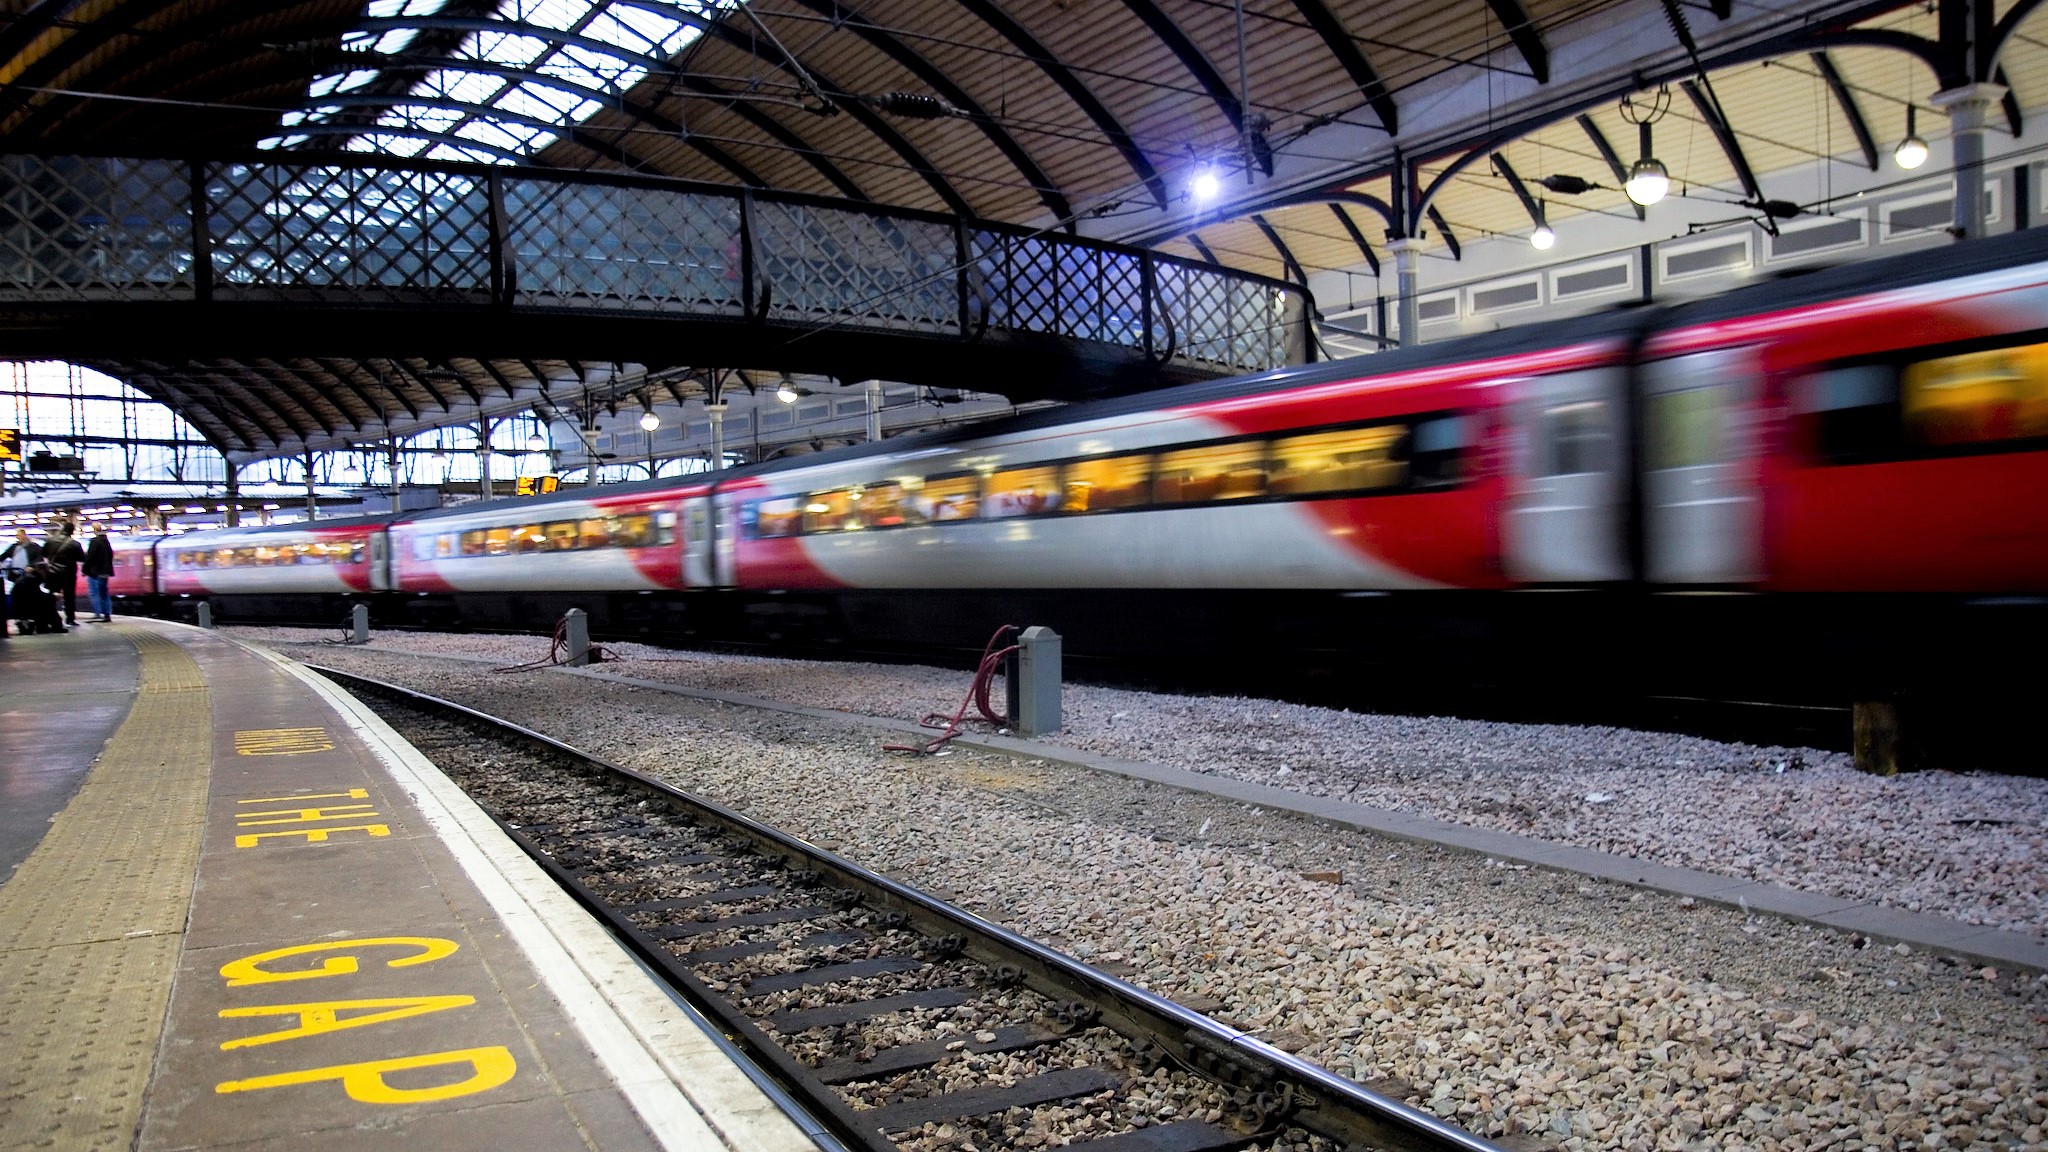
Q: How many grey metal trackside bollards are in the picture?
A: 4